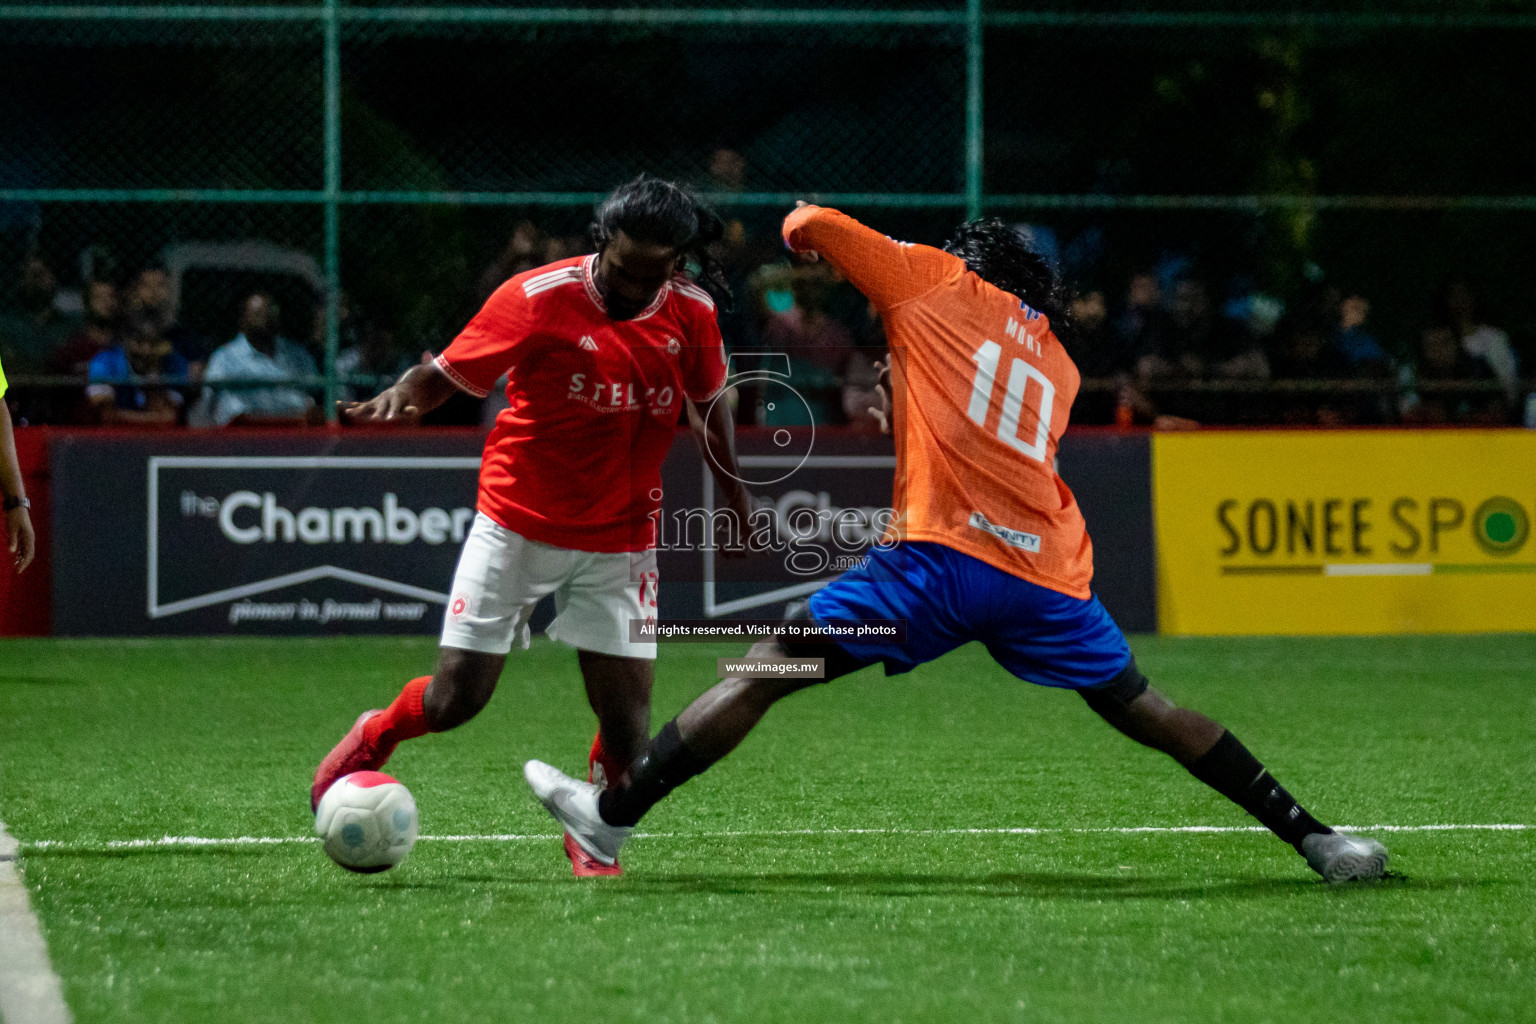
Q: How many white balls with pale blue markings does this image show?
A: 1